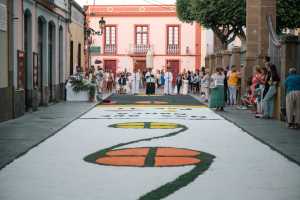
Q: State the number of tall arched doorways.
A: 4